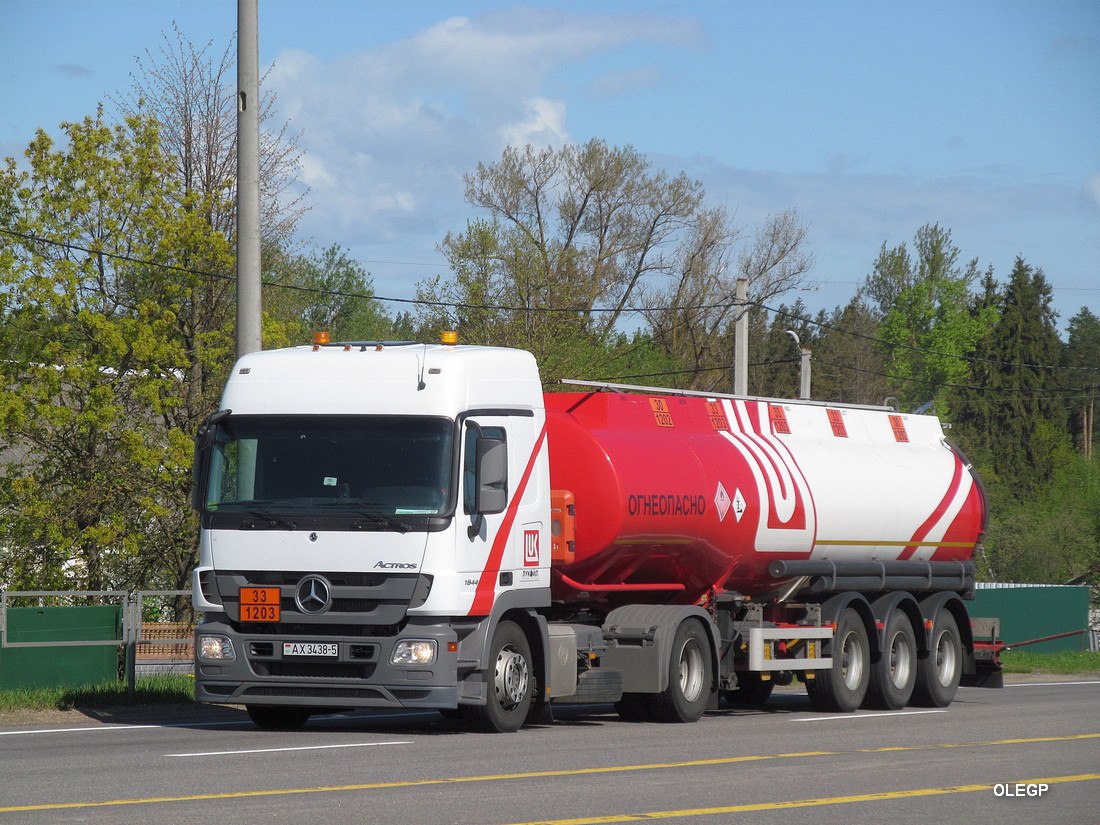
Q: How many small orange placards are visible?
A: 6